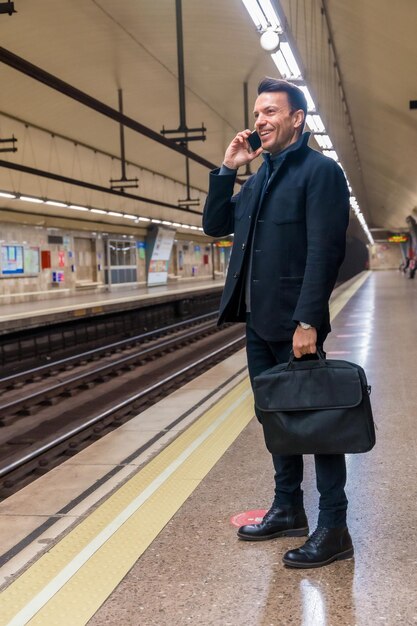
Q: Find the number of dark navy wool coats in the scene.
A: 1